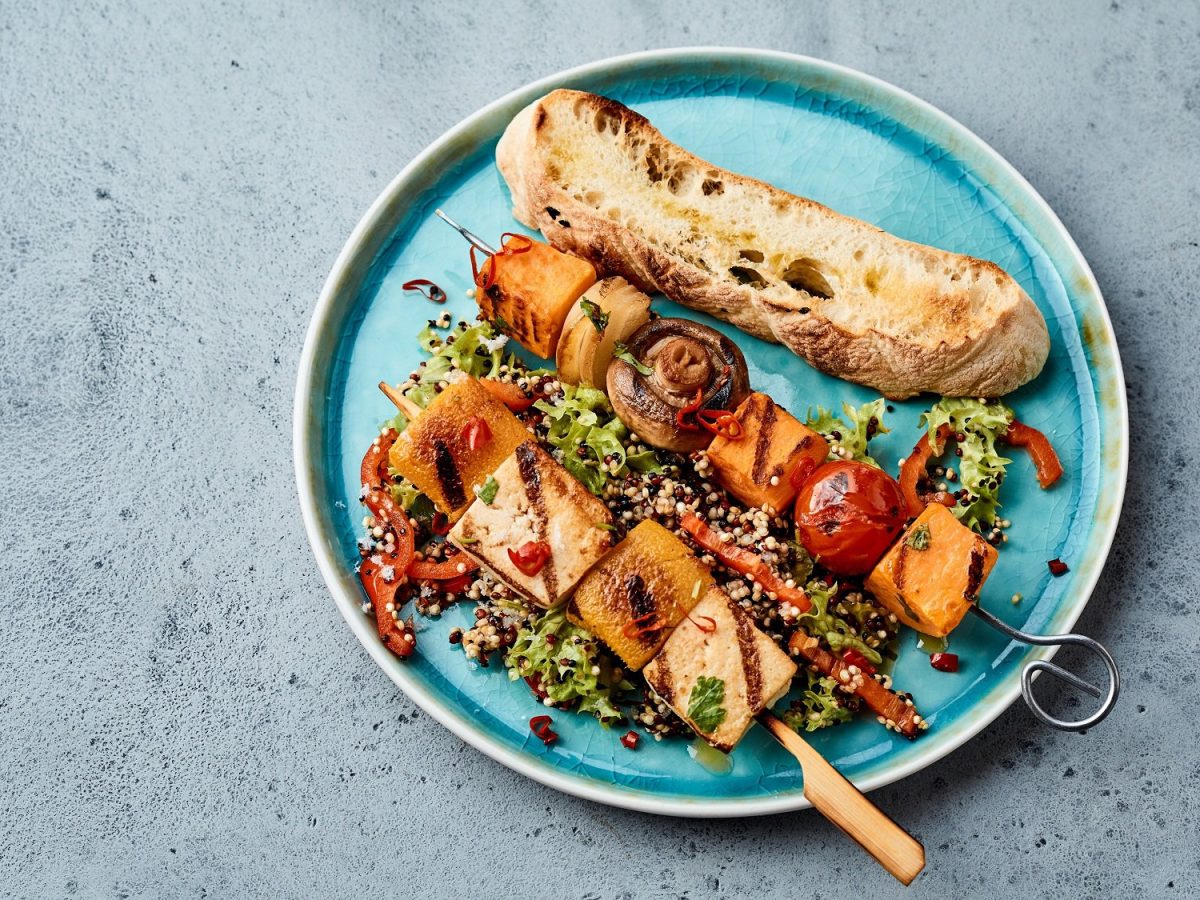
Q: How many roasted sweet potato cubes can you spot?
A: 3